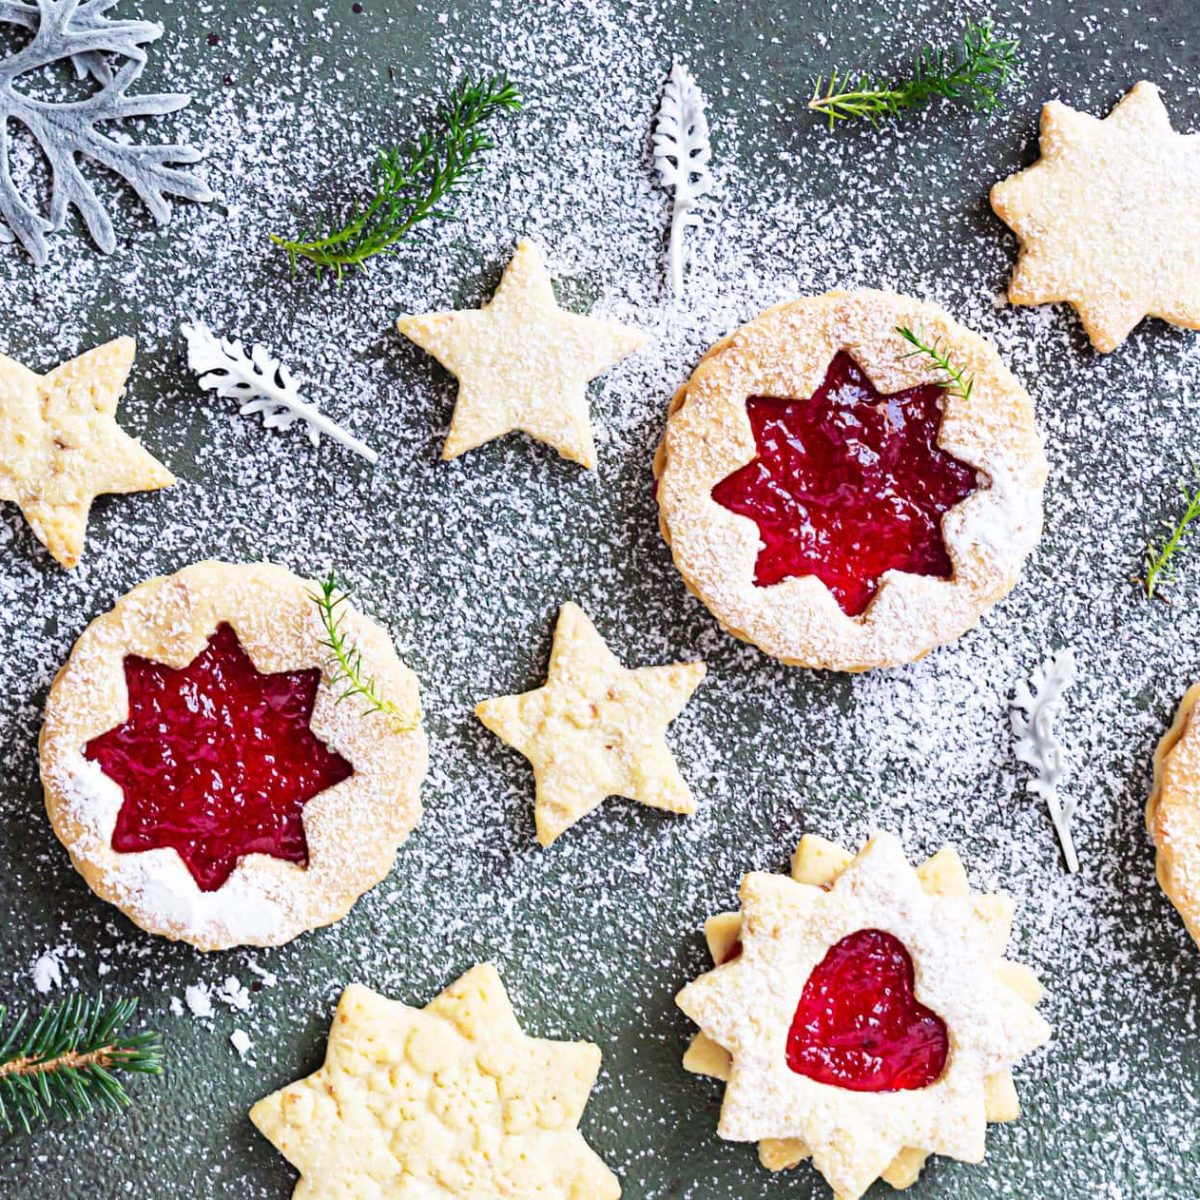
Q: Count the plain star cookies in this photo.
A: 5